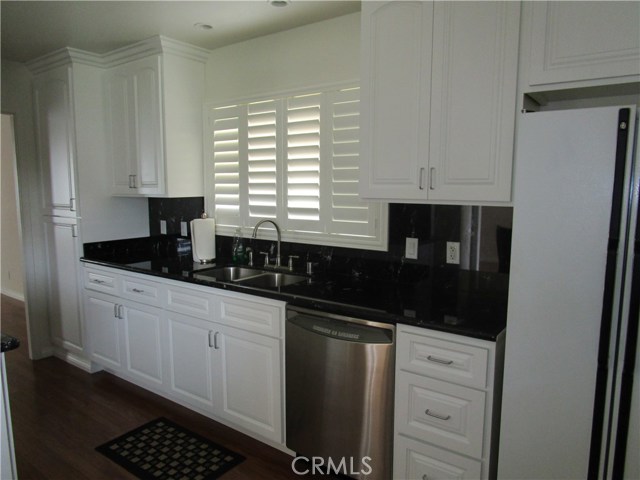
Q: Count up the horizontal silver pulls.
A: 5